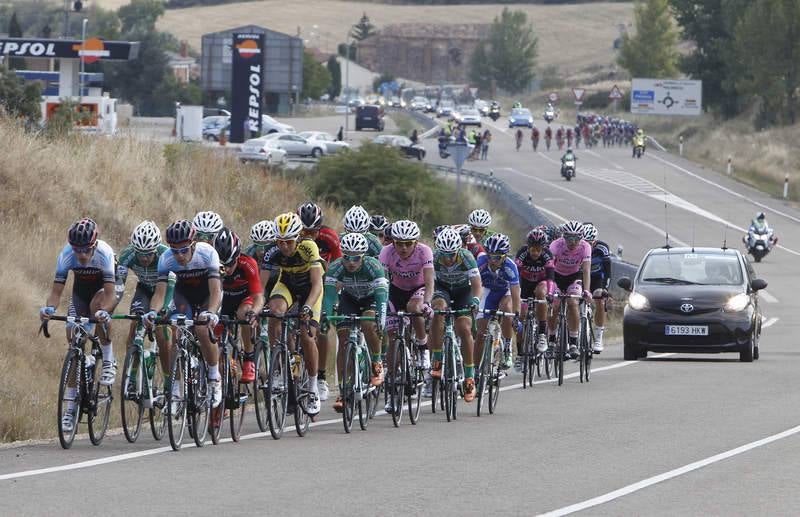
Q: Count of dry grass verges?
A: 2